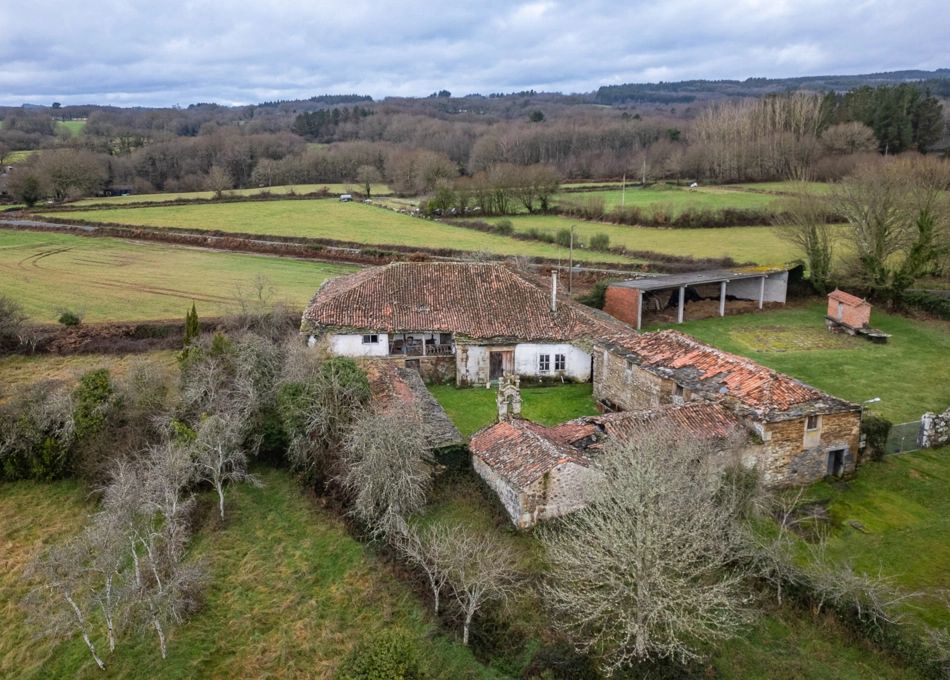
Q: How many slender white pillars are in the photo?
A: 4